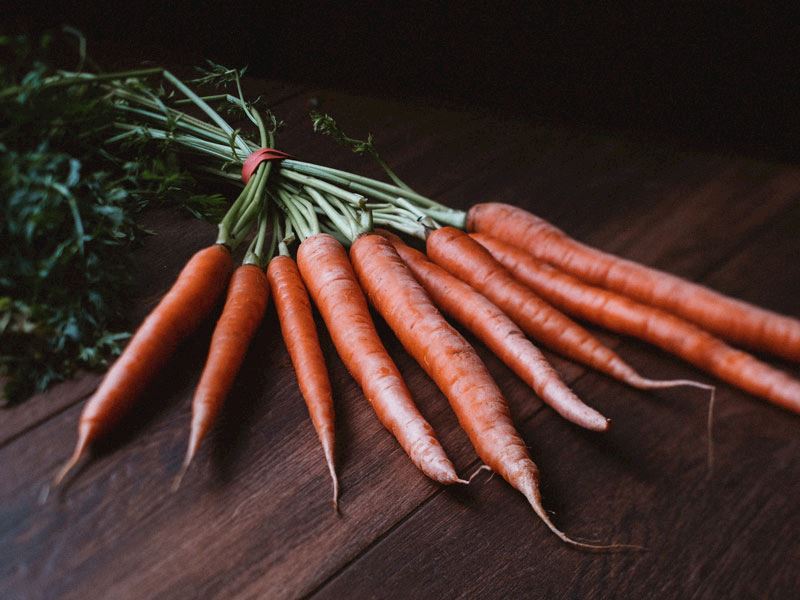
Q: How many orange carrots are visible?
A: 9